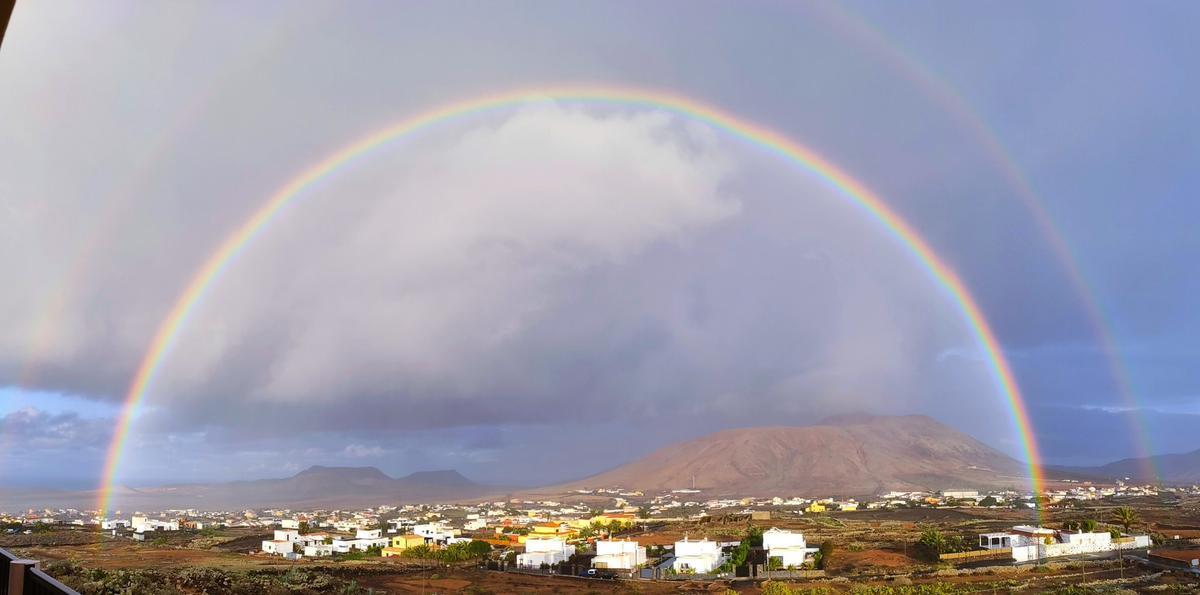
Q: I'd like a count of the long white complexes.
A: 1